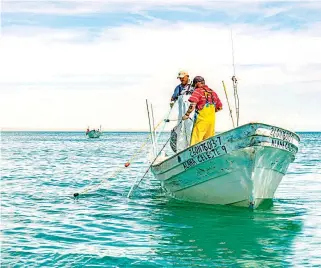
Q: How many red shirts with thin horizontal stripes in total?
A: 1